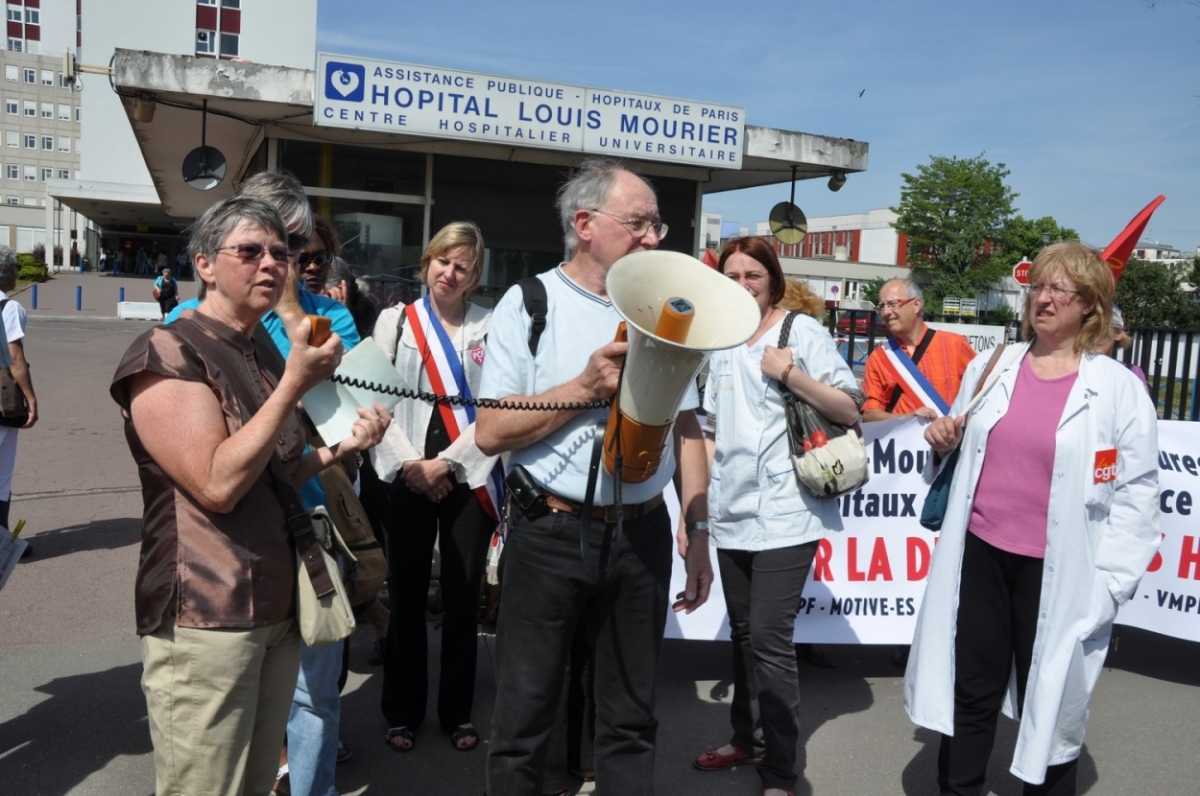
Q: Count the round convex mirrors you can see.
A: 2